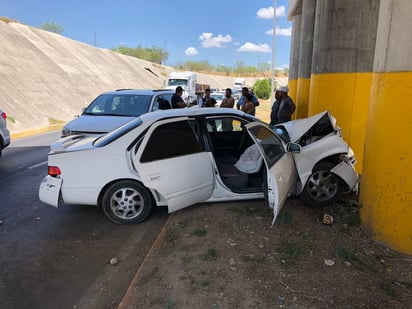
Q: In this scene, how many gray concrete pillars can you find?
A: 4